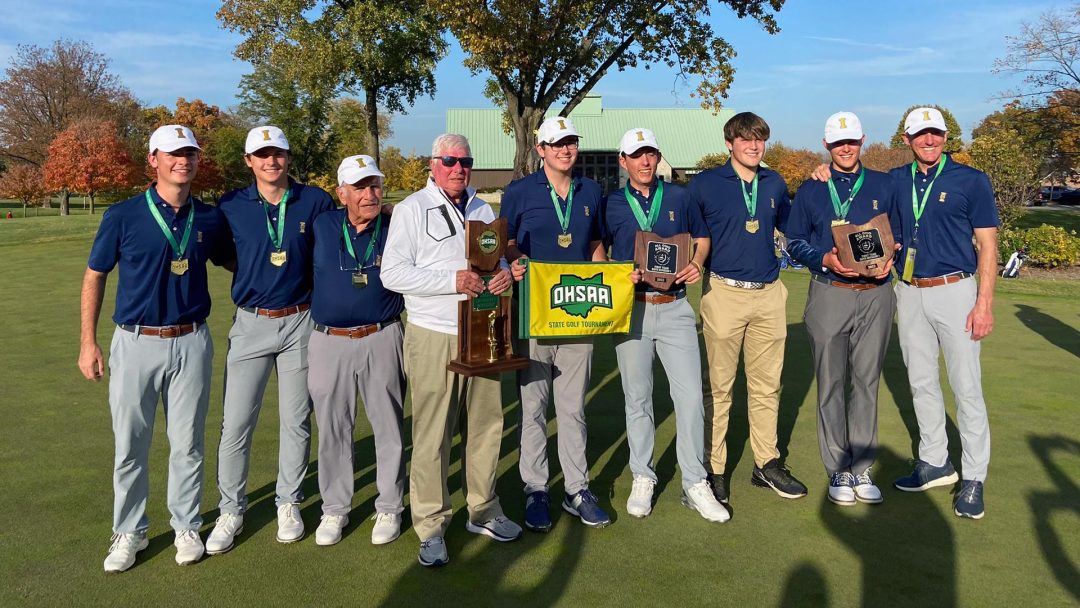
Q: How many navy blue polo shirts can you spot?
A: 8